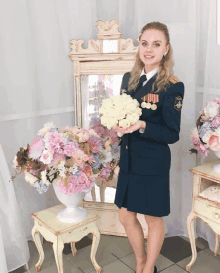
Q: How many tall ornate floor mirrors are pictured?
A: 1